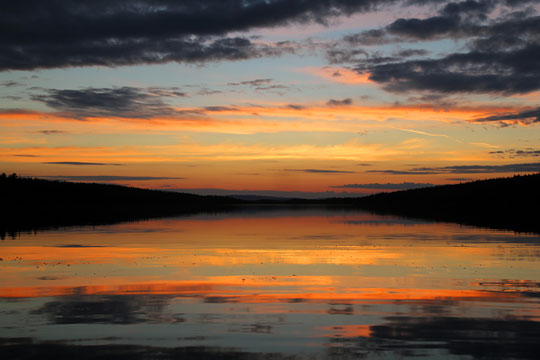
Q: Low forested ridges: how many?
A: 2